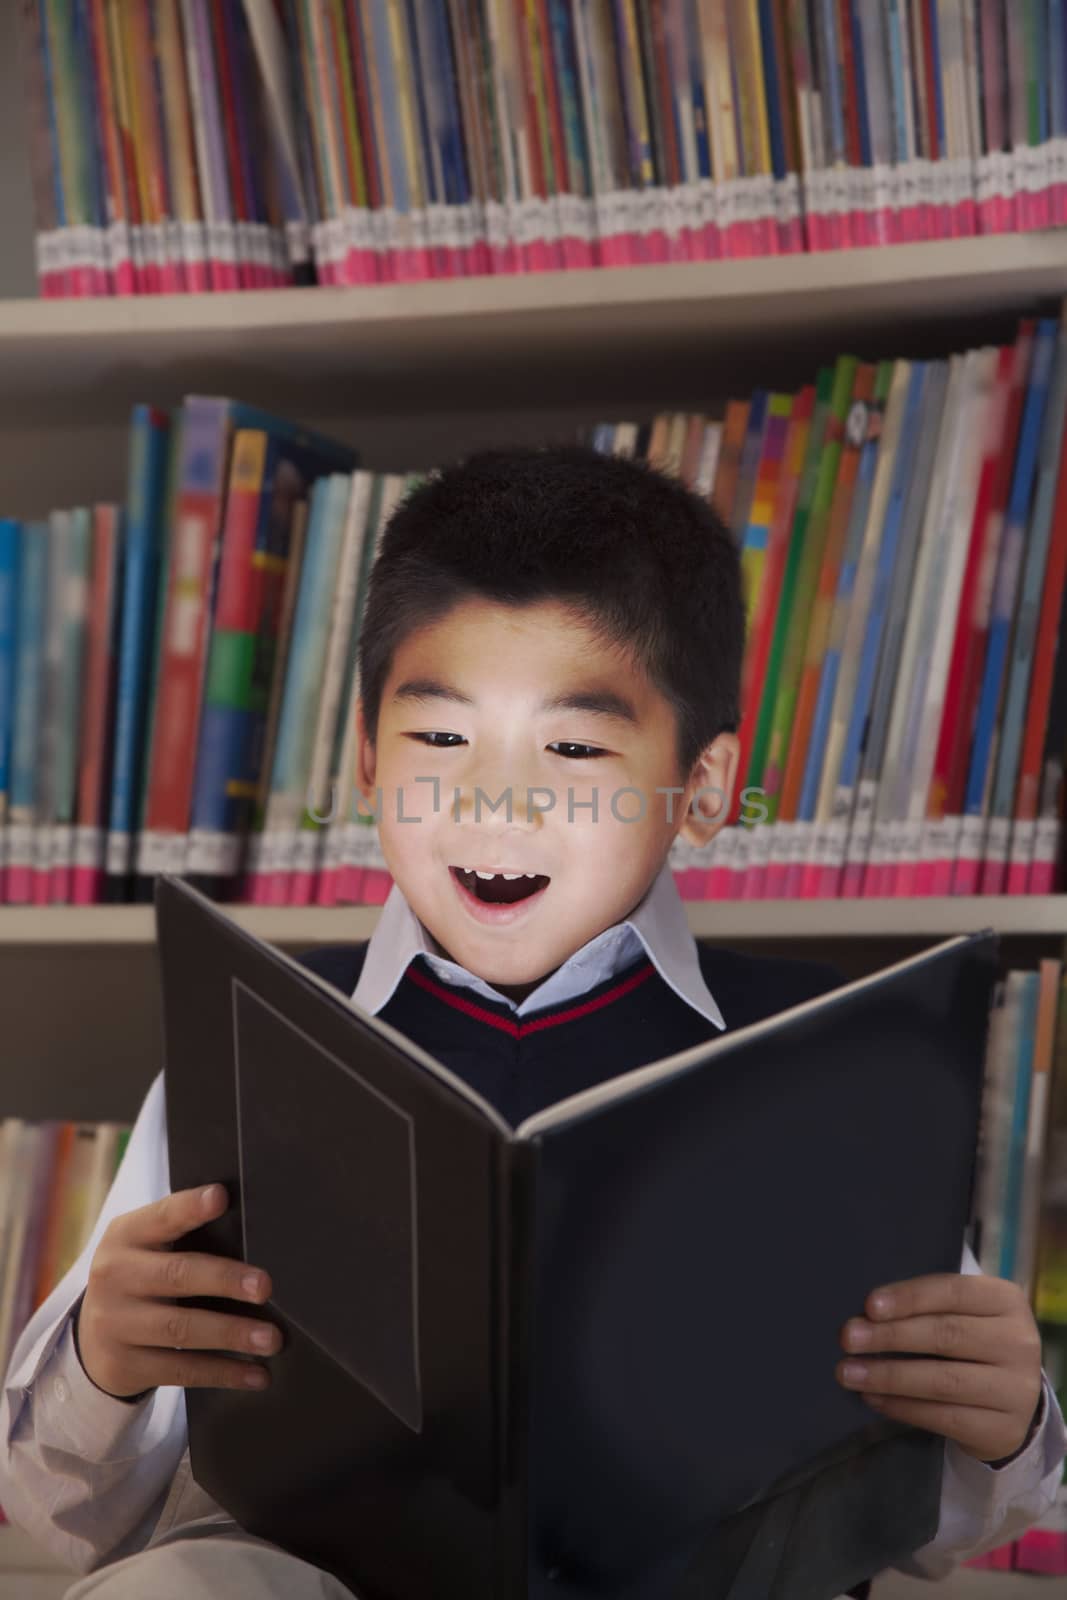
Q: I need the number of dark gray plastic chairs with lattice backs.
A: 0